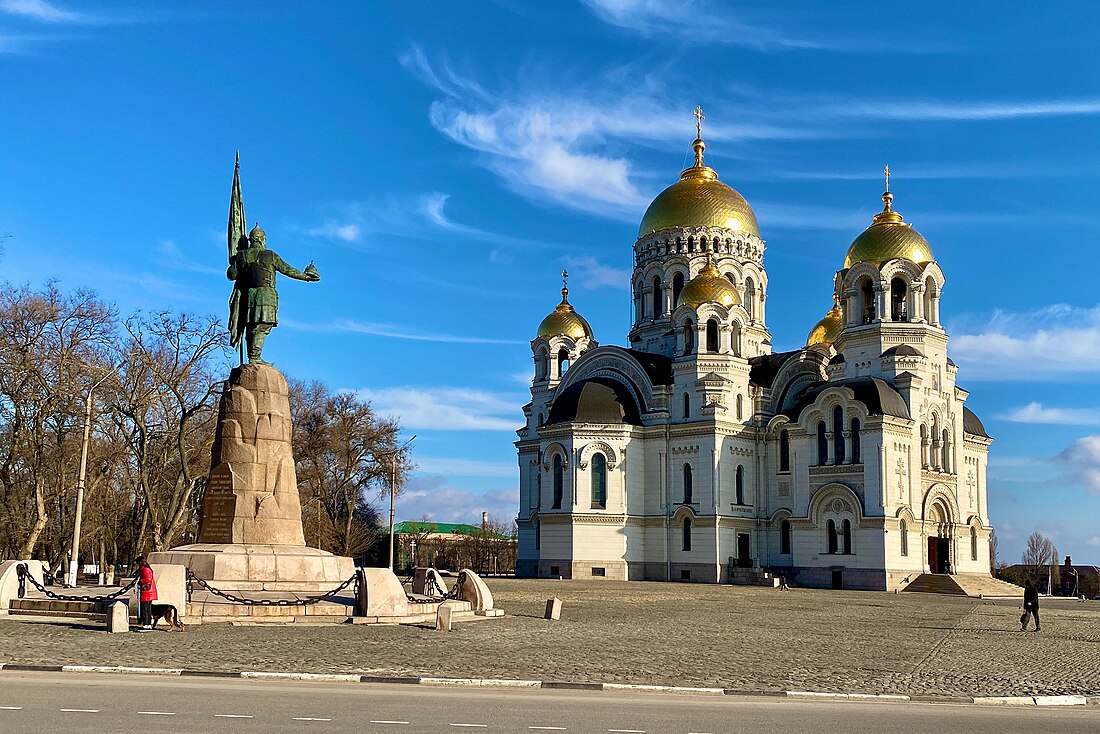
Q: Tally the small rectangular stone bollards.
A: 3